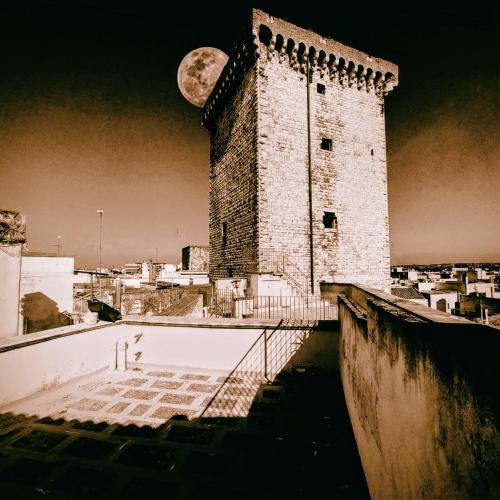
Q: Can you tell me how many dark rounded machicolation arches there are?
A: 13